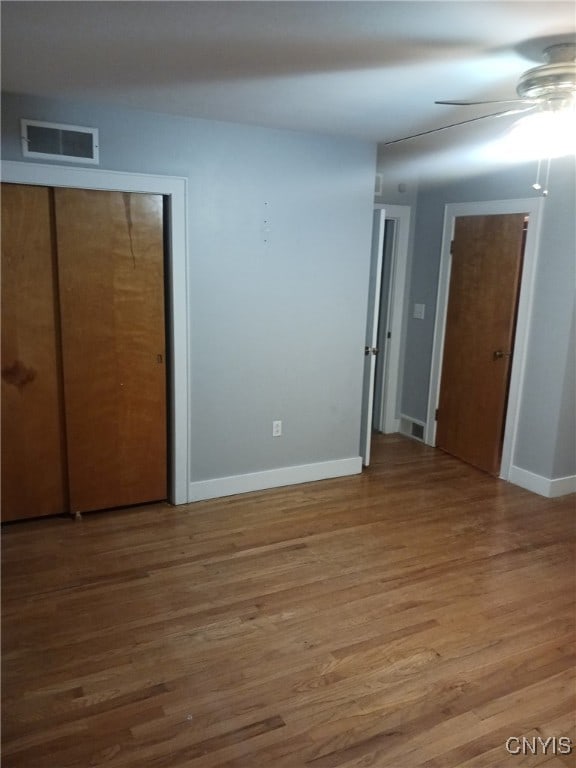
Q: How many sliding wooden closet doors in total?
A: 2